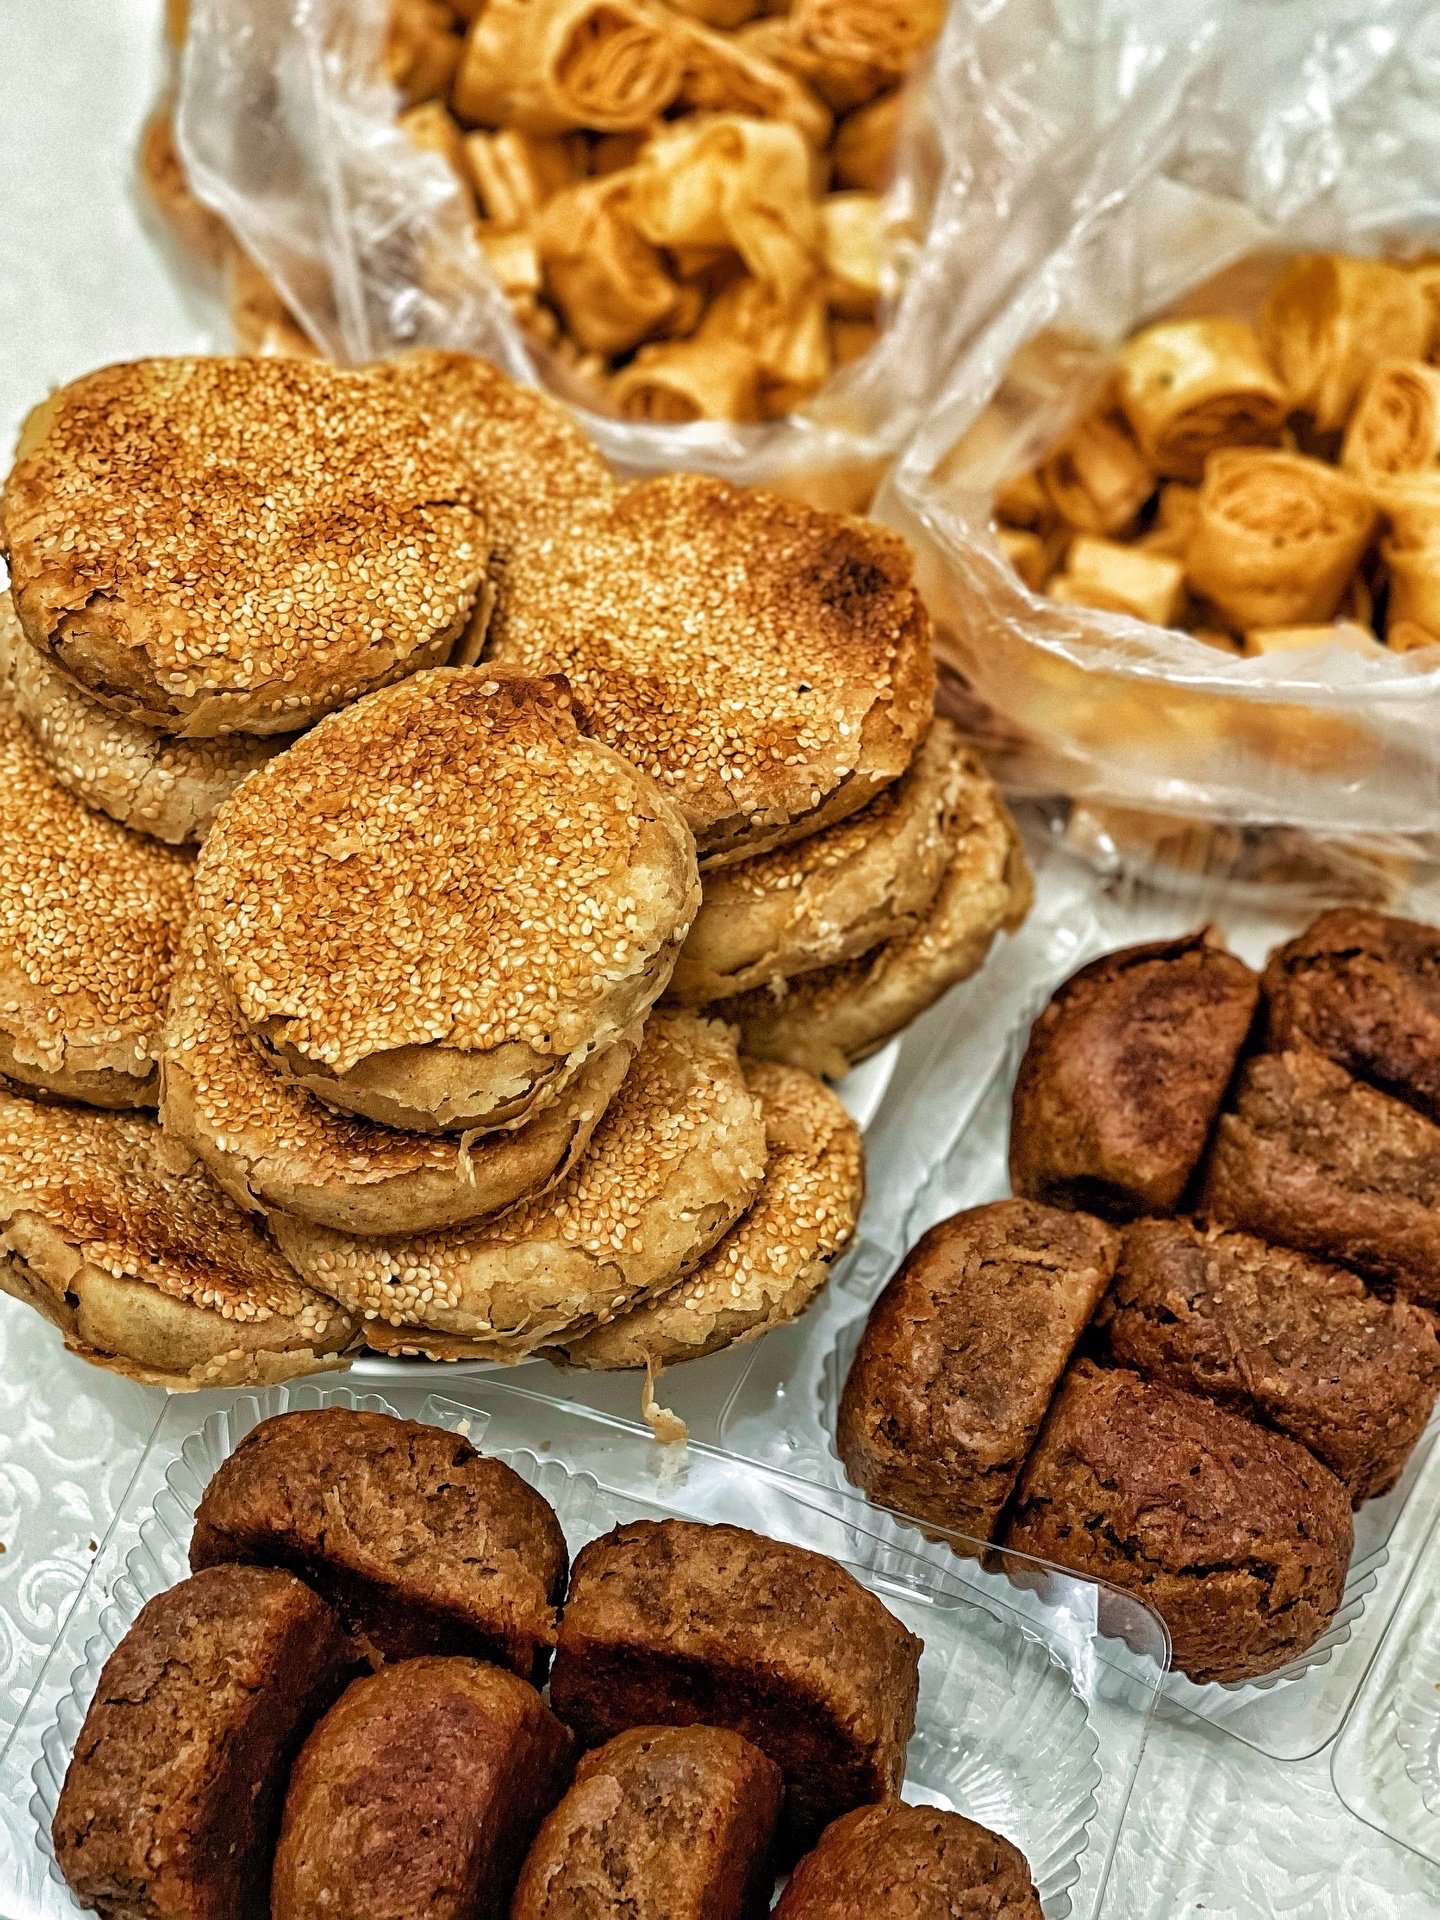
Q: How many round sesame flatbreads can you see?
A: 12